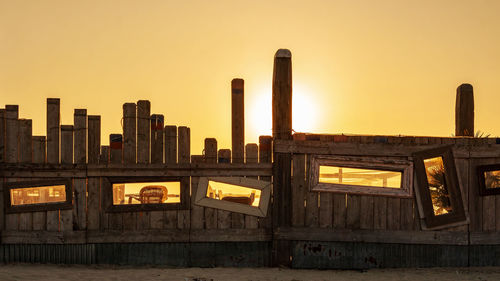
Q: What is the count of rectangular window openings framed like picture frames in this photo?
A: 6